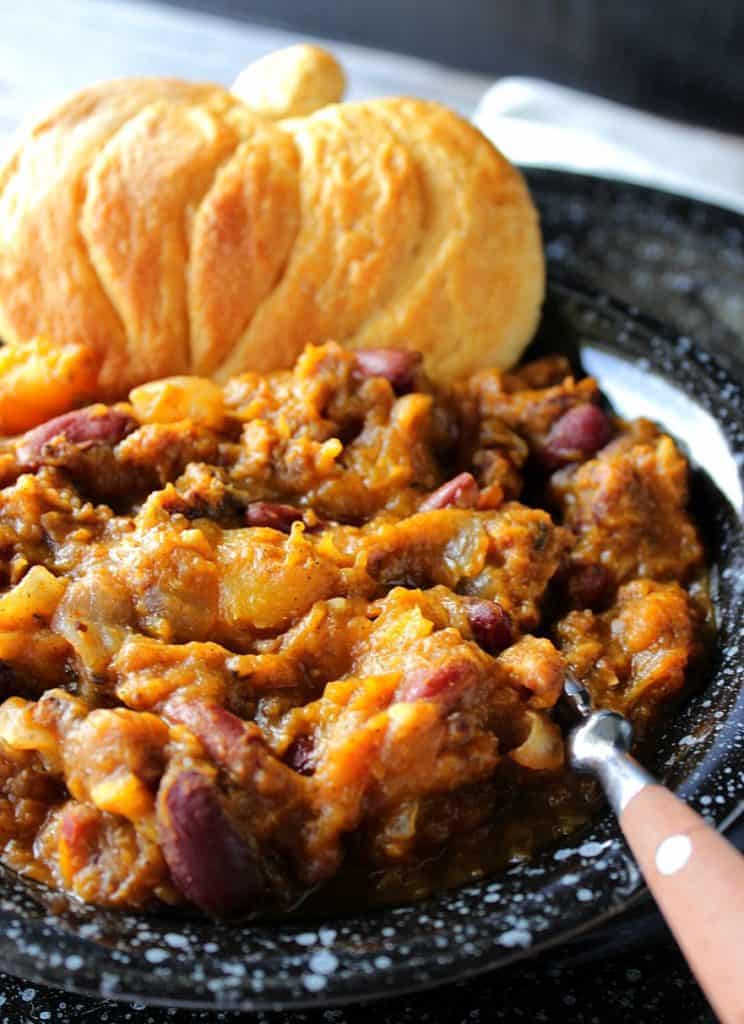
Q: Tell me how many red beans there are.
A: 11